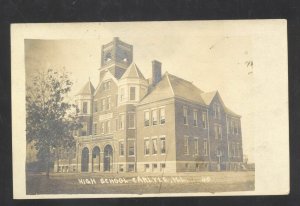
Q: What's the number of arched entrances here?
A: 3